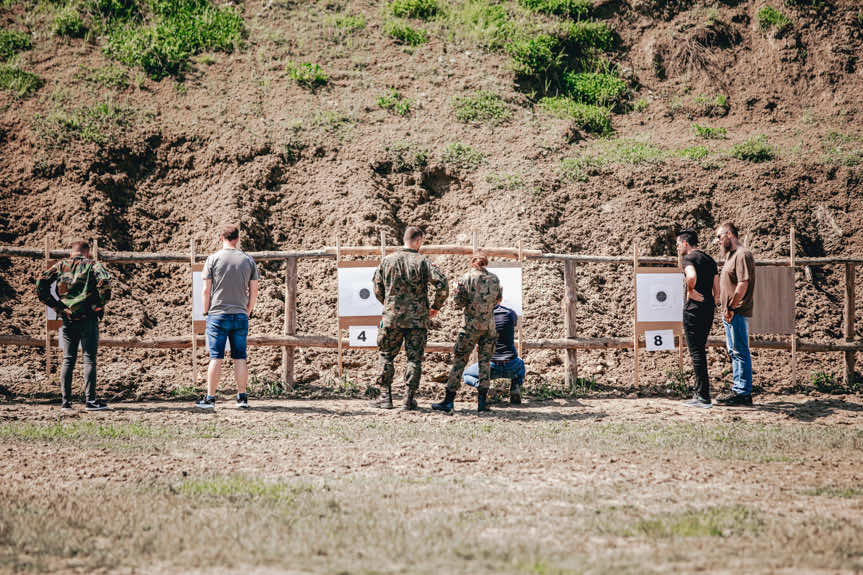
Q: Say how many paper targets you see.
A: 5